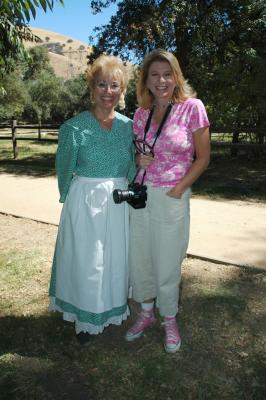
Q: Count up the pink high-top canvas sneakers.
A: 2